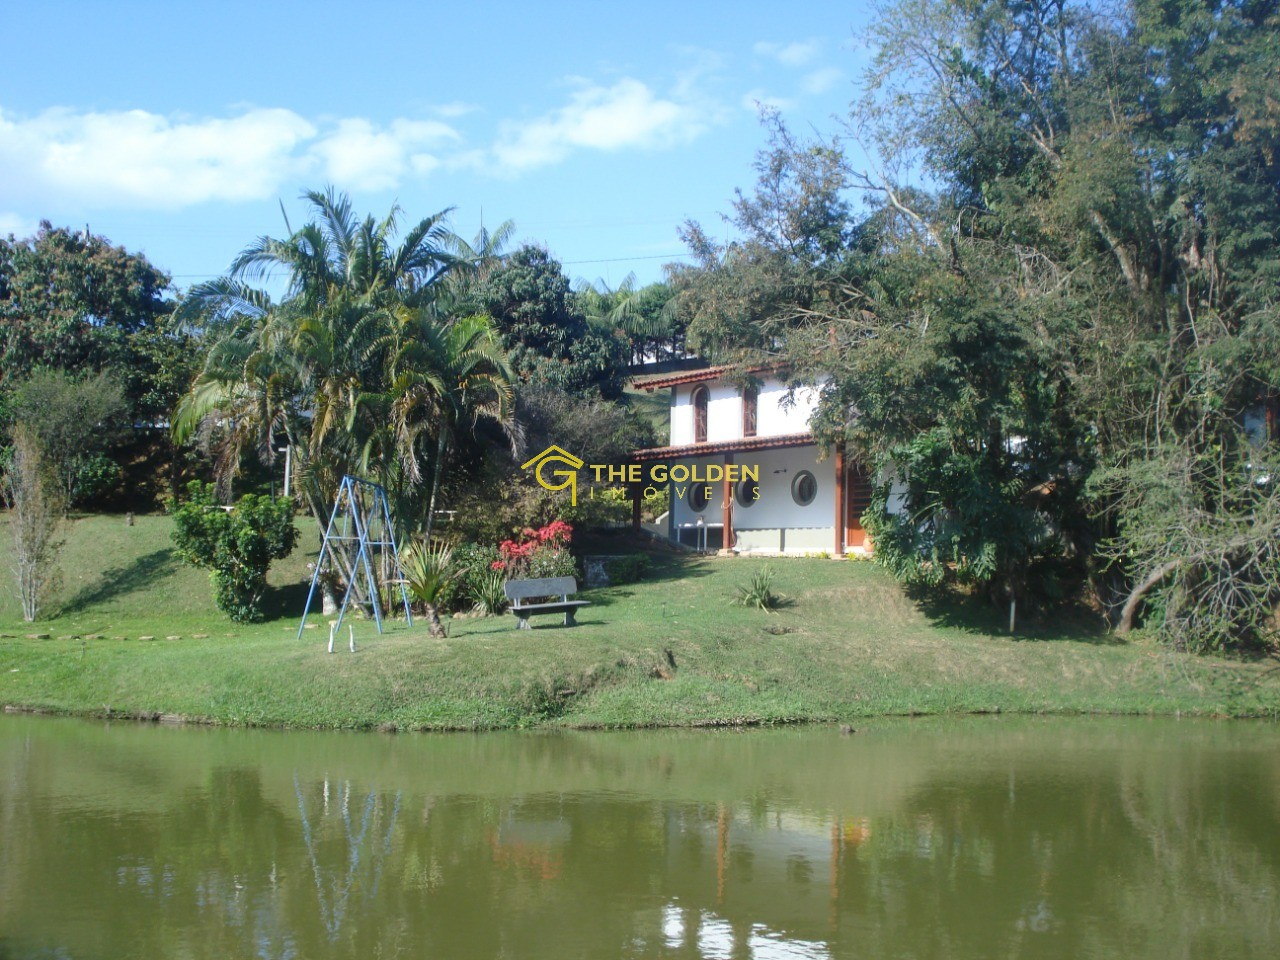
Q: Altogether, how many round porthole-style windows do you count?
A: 3